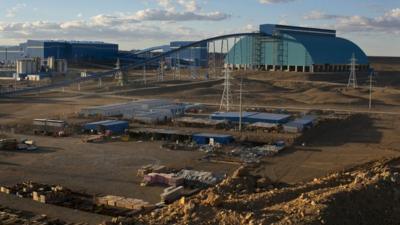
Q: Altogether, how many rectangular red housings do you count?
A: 0